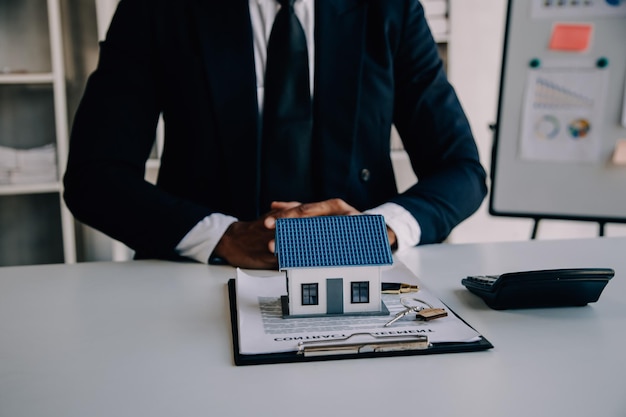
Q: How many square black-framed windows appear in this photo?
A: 2